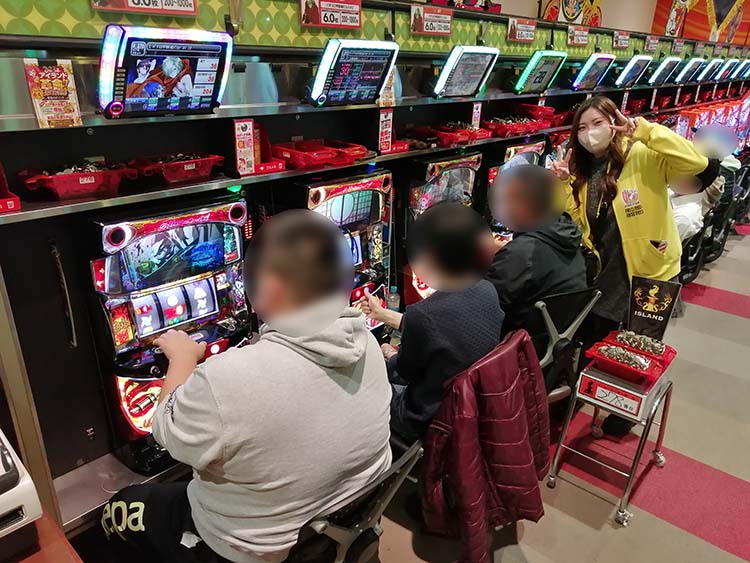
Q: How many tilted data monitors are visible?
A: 11